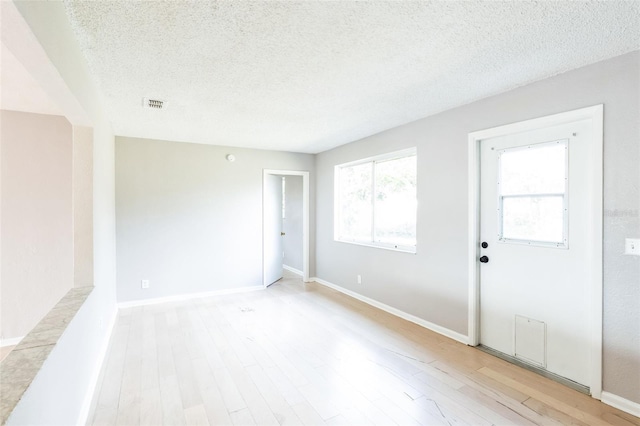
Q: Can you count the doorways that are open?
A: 1